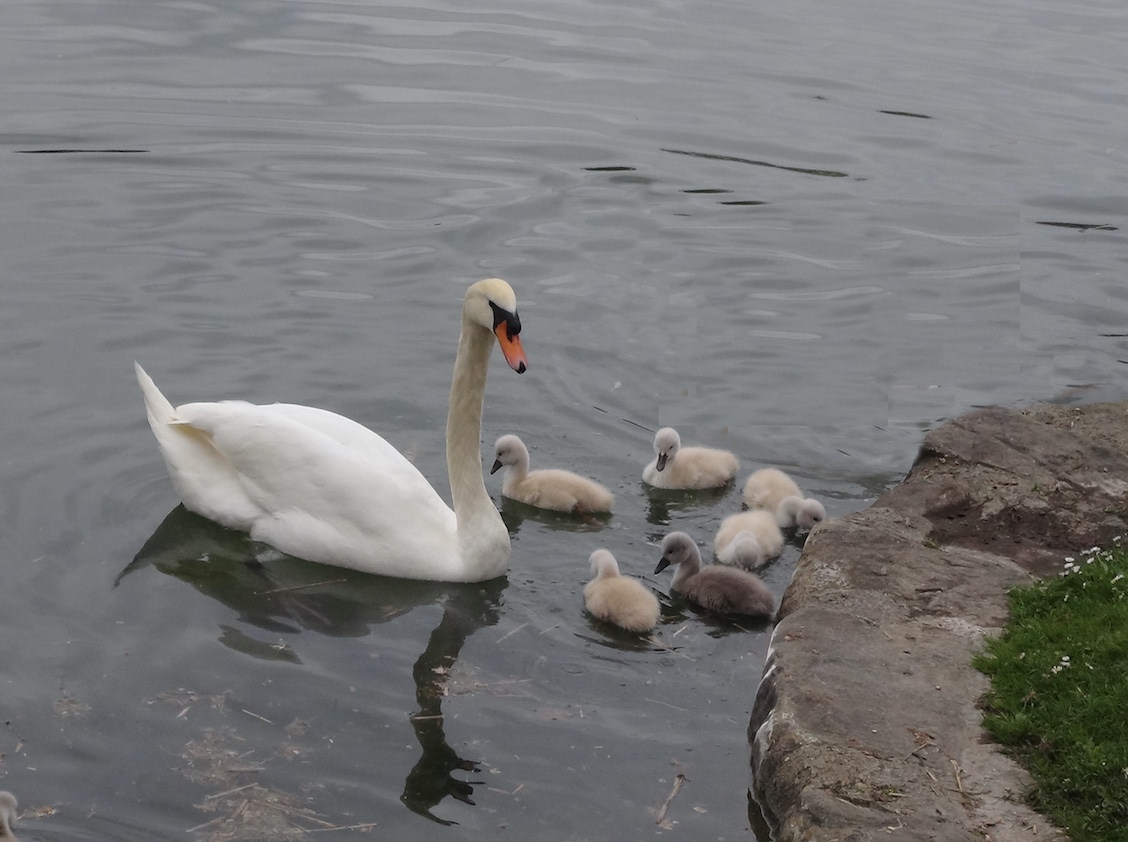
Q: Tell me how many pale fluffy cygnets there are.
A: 5